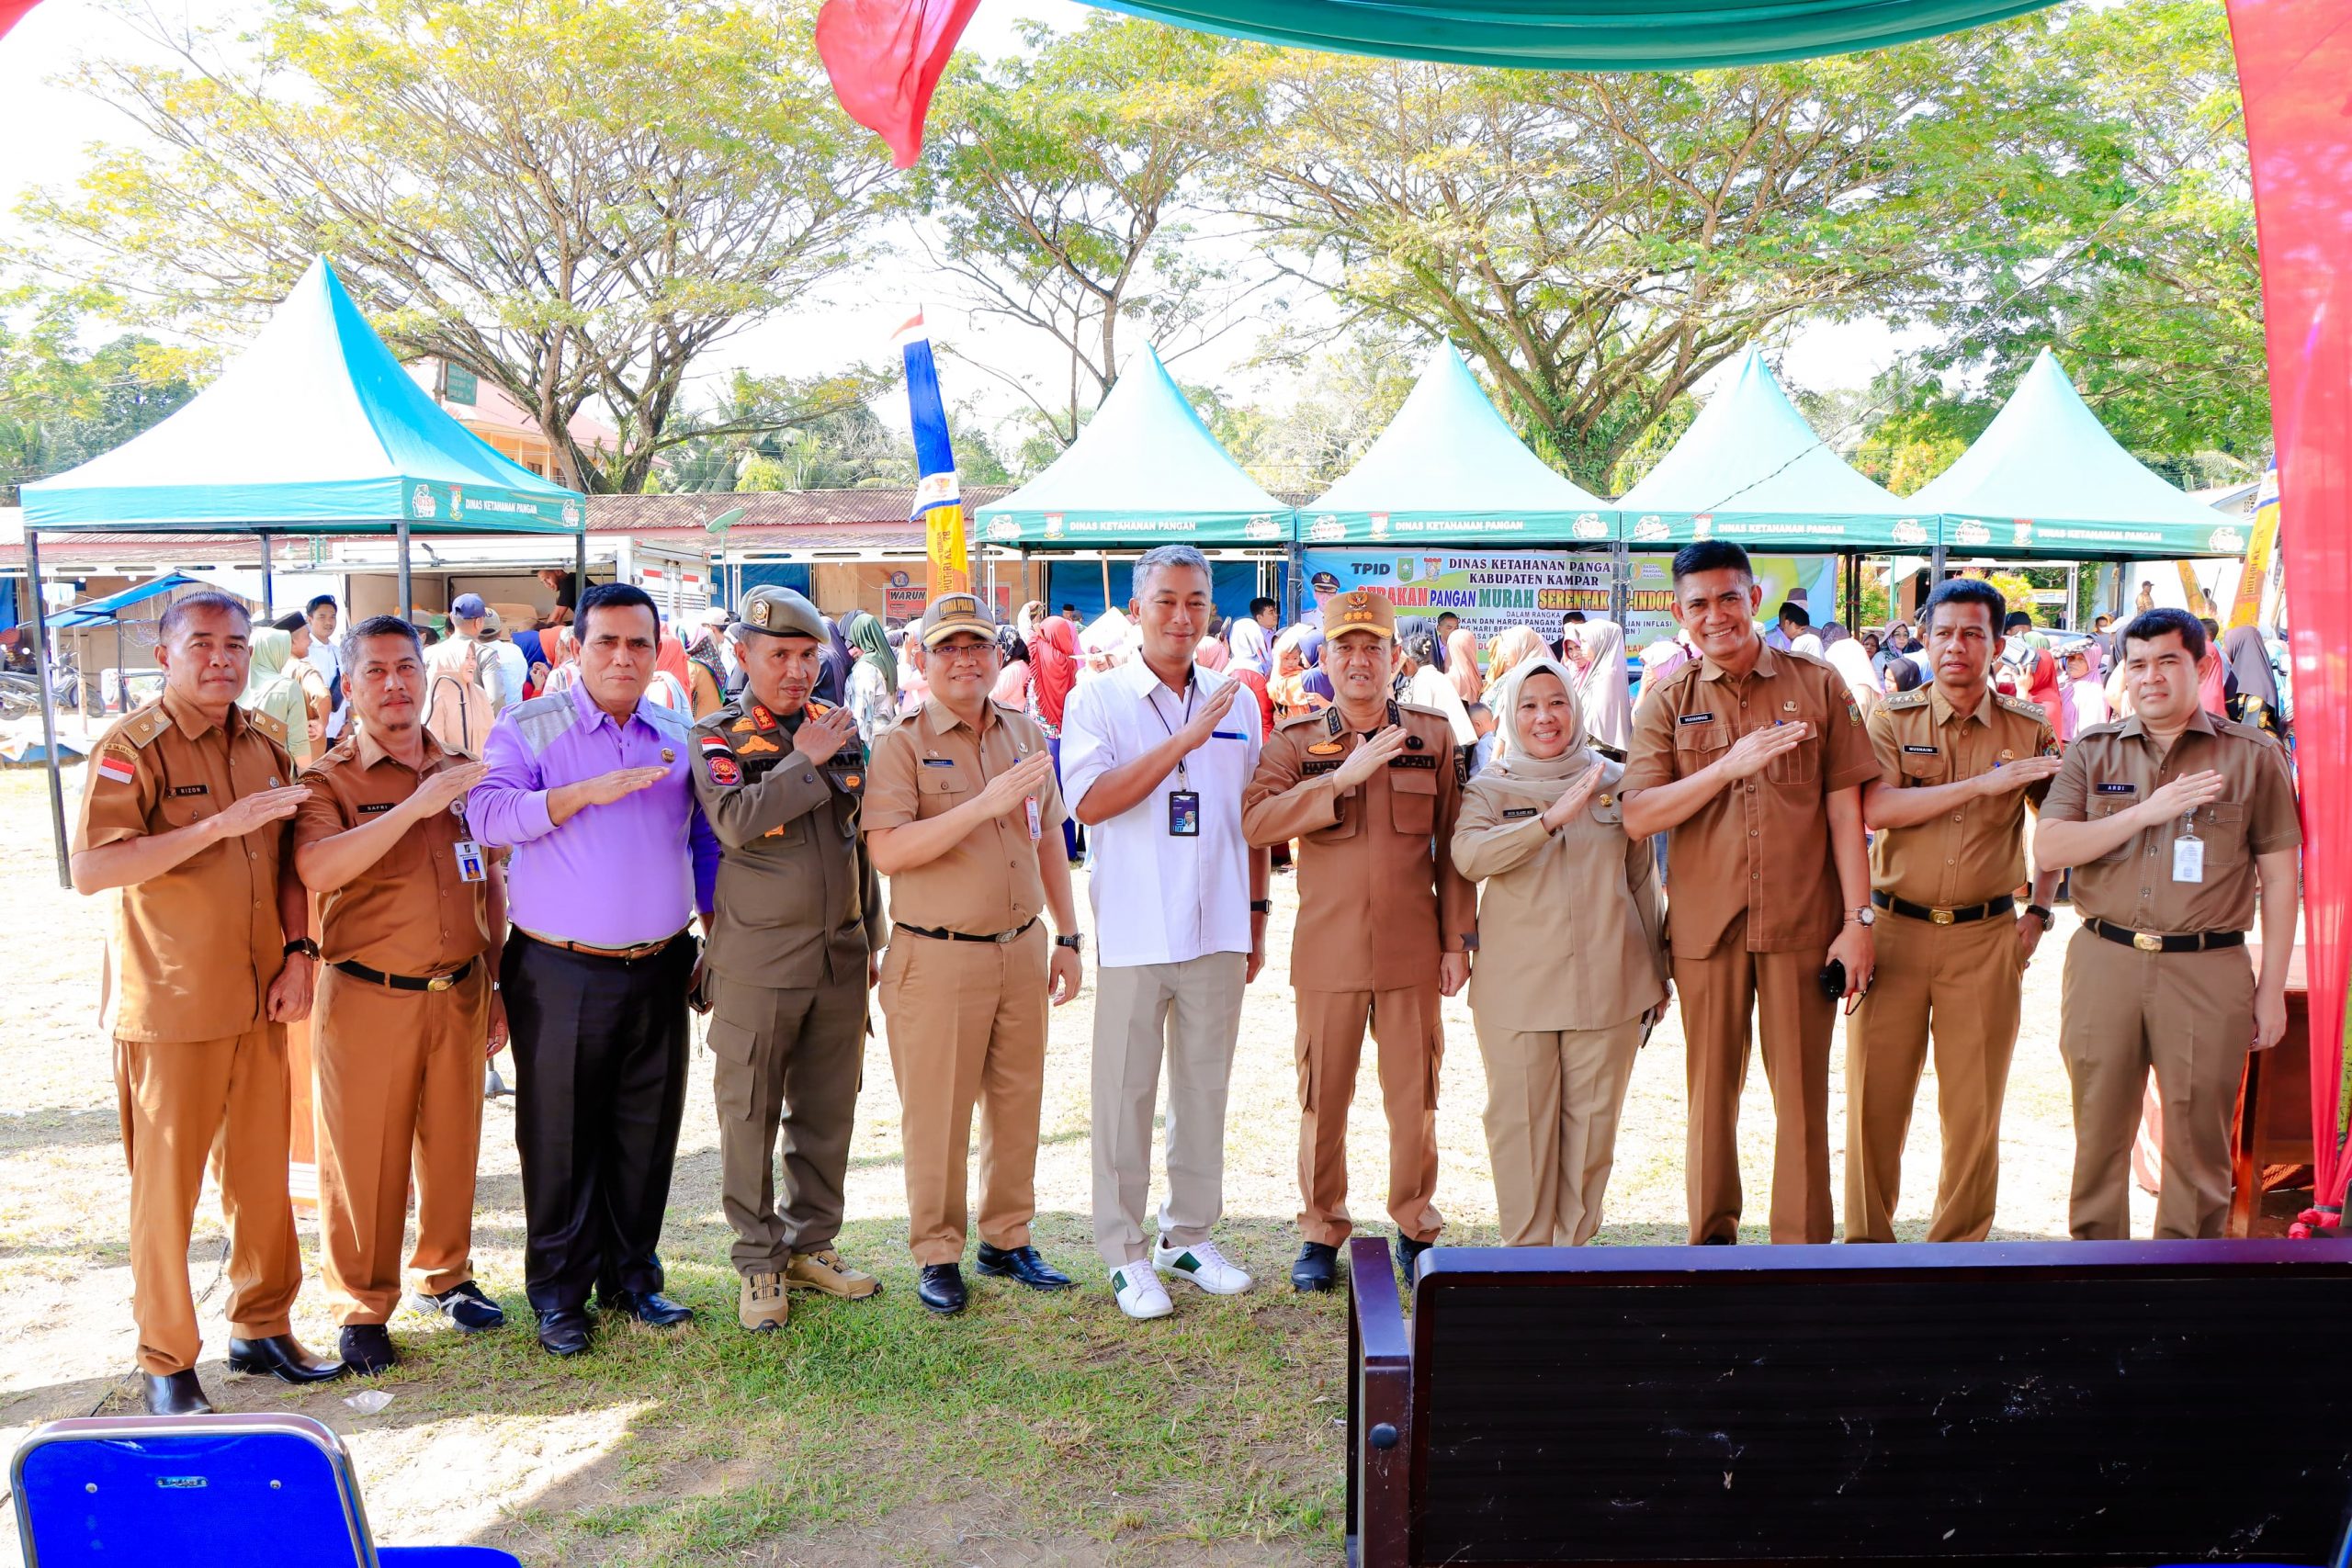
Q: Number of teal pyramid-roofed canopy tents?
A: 5